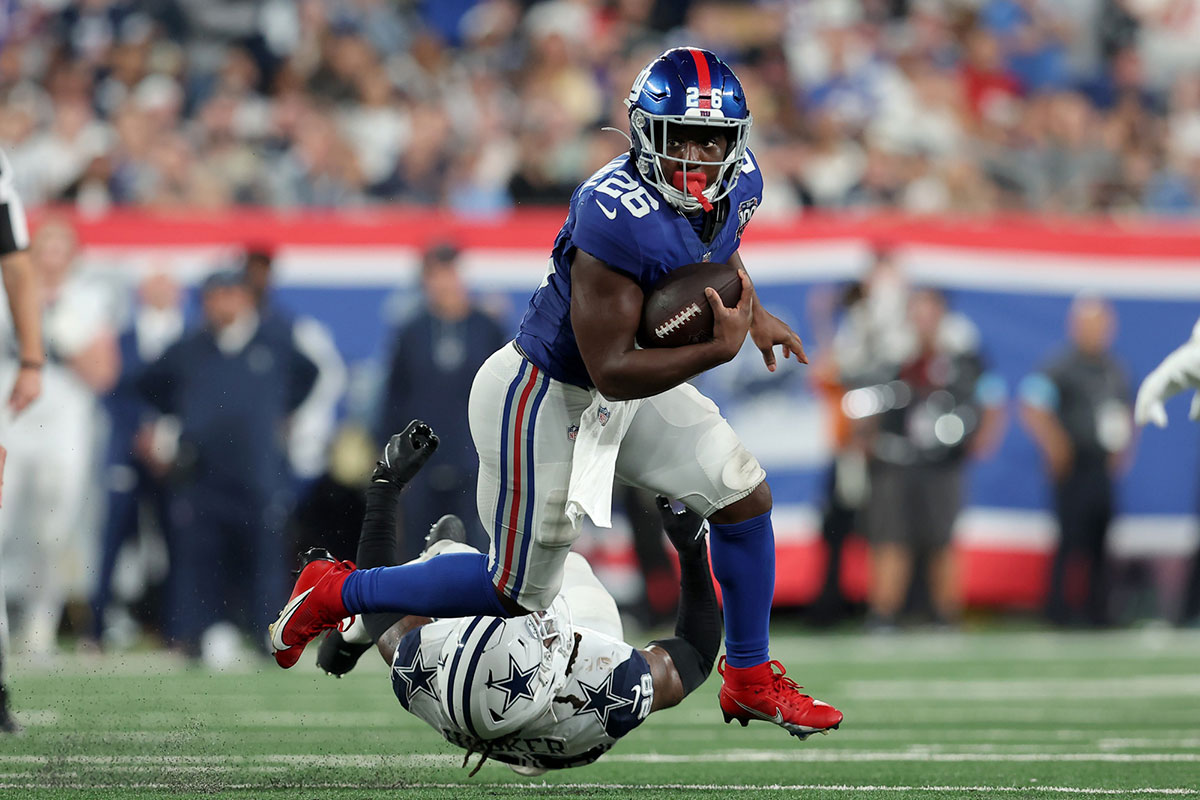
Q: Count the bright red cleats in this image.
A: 2